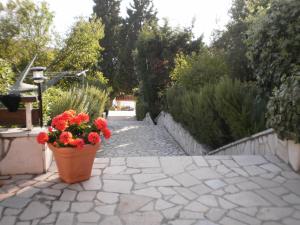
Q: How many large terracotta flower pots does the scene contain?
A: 1